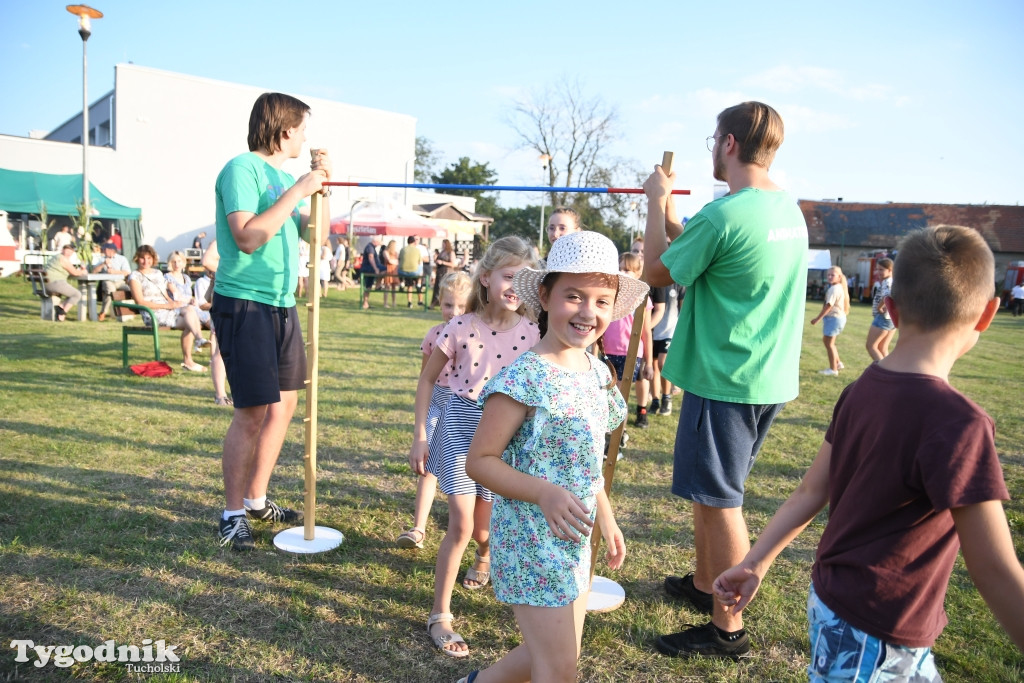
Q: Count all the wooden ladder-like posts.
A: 2